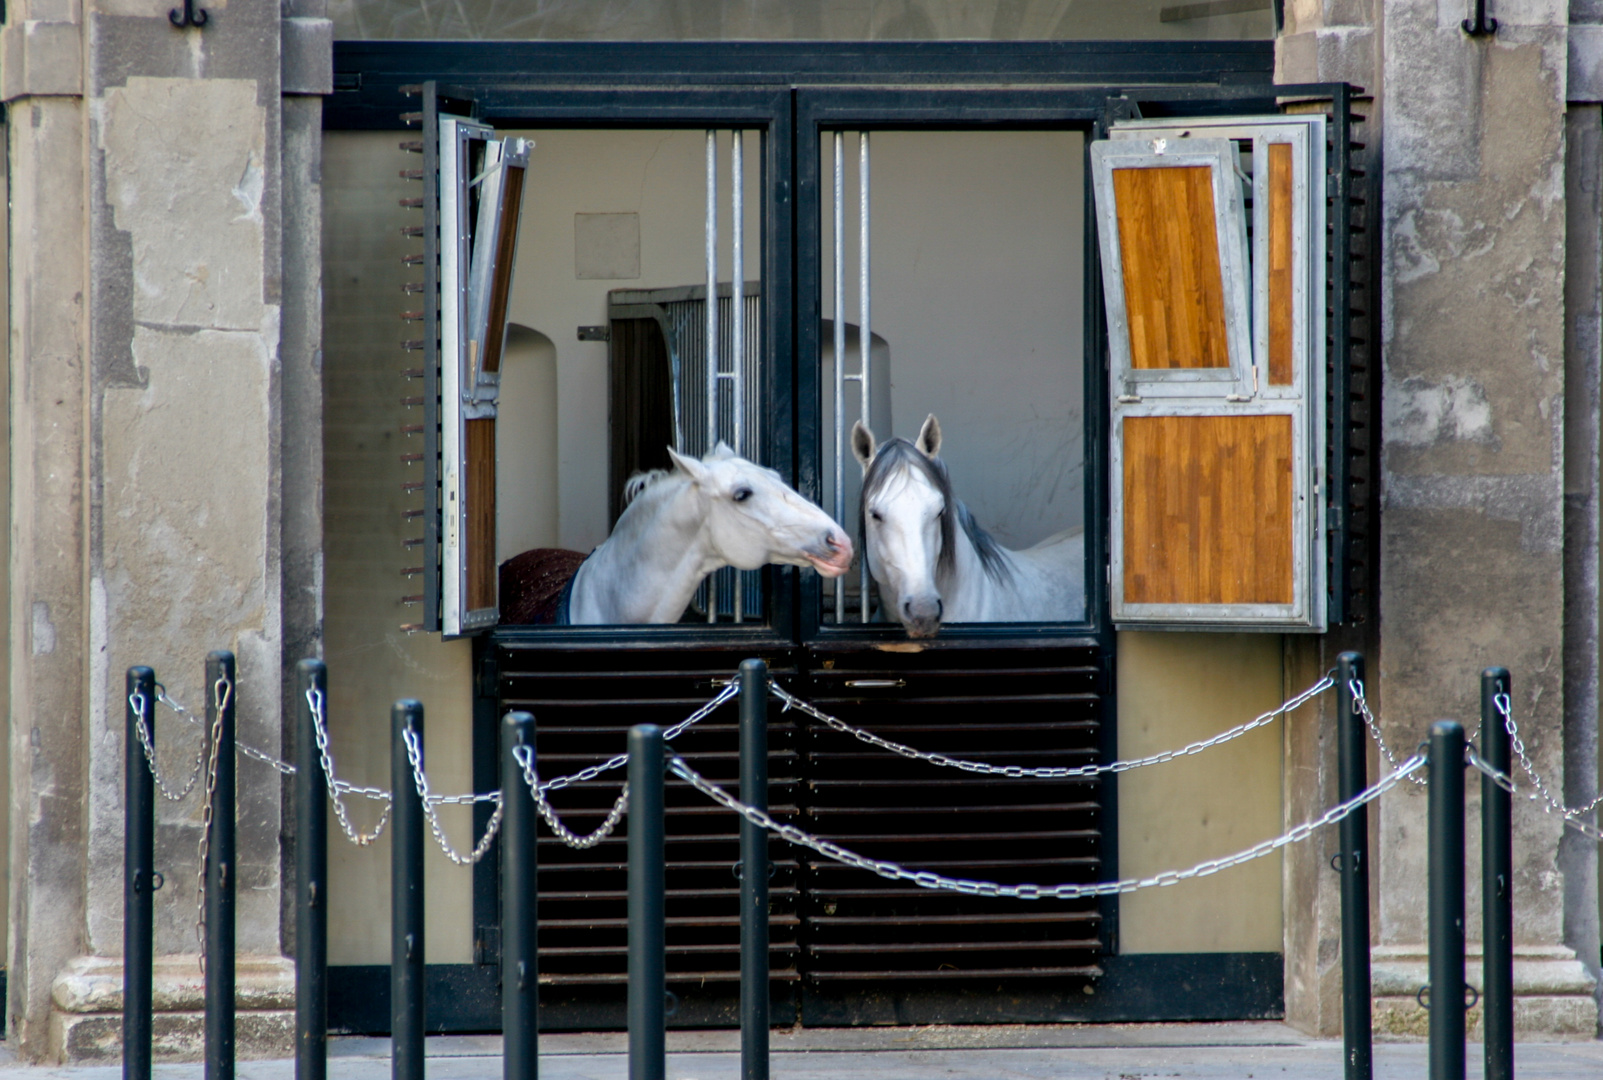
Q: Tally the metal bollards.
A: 10